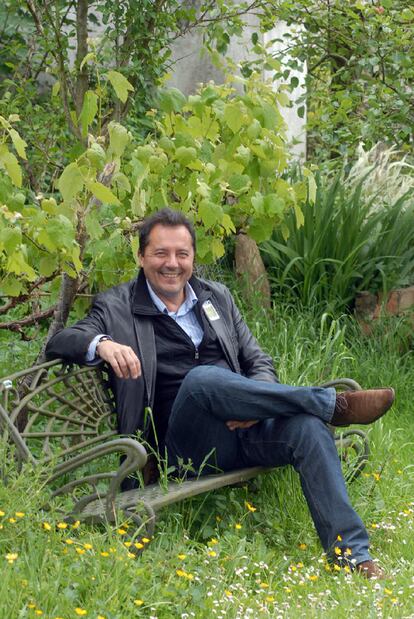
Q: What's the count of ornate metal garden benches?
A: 1